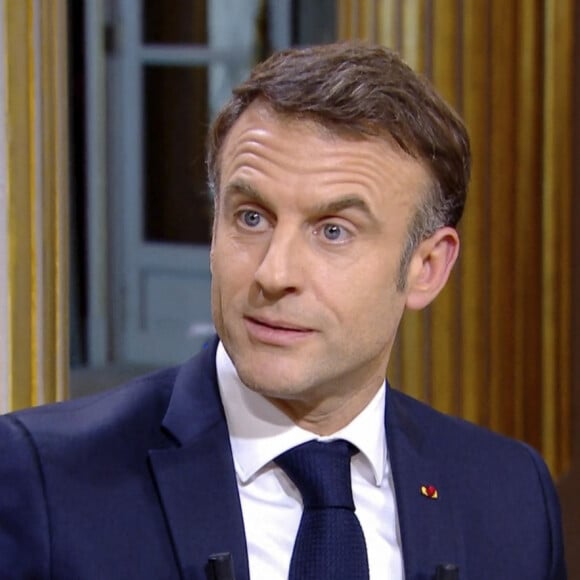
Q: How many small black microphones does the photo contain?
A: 2